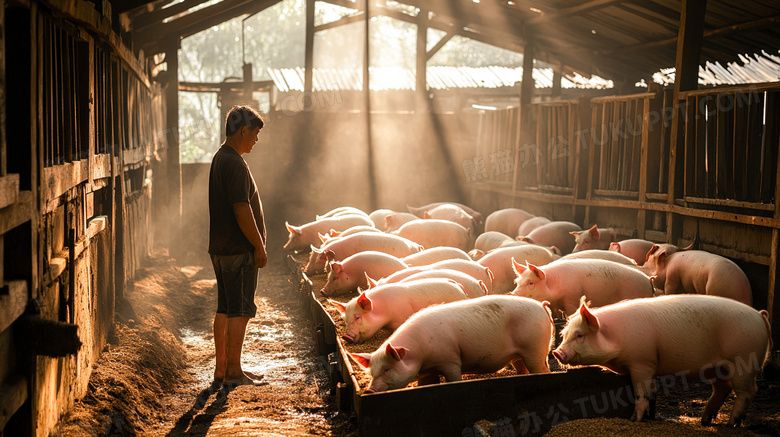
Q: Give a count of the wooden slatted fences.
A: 2